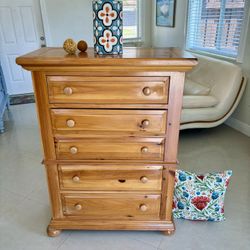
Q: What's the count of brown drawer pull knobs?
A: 10